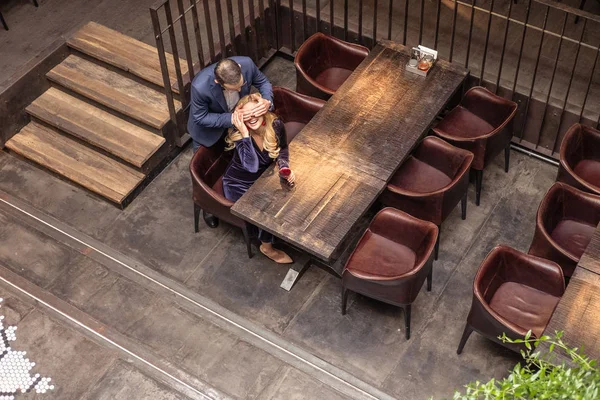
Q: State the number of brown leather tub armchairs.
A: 9